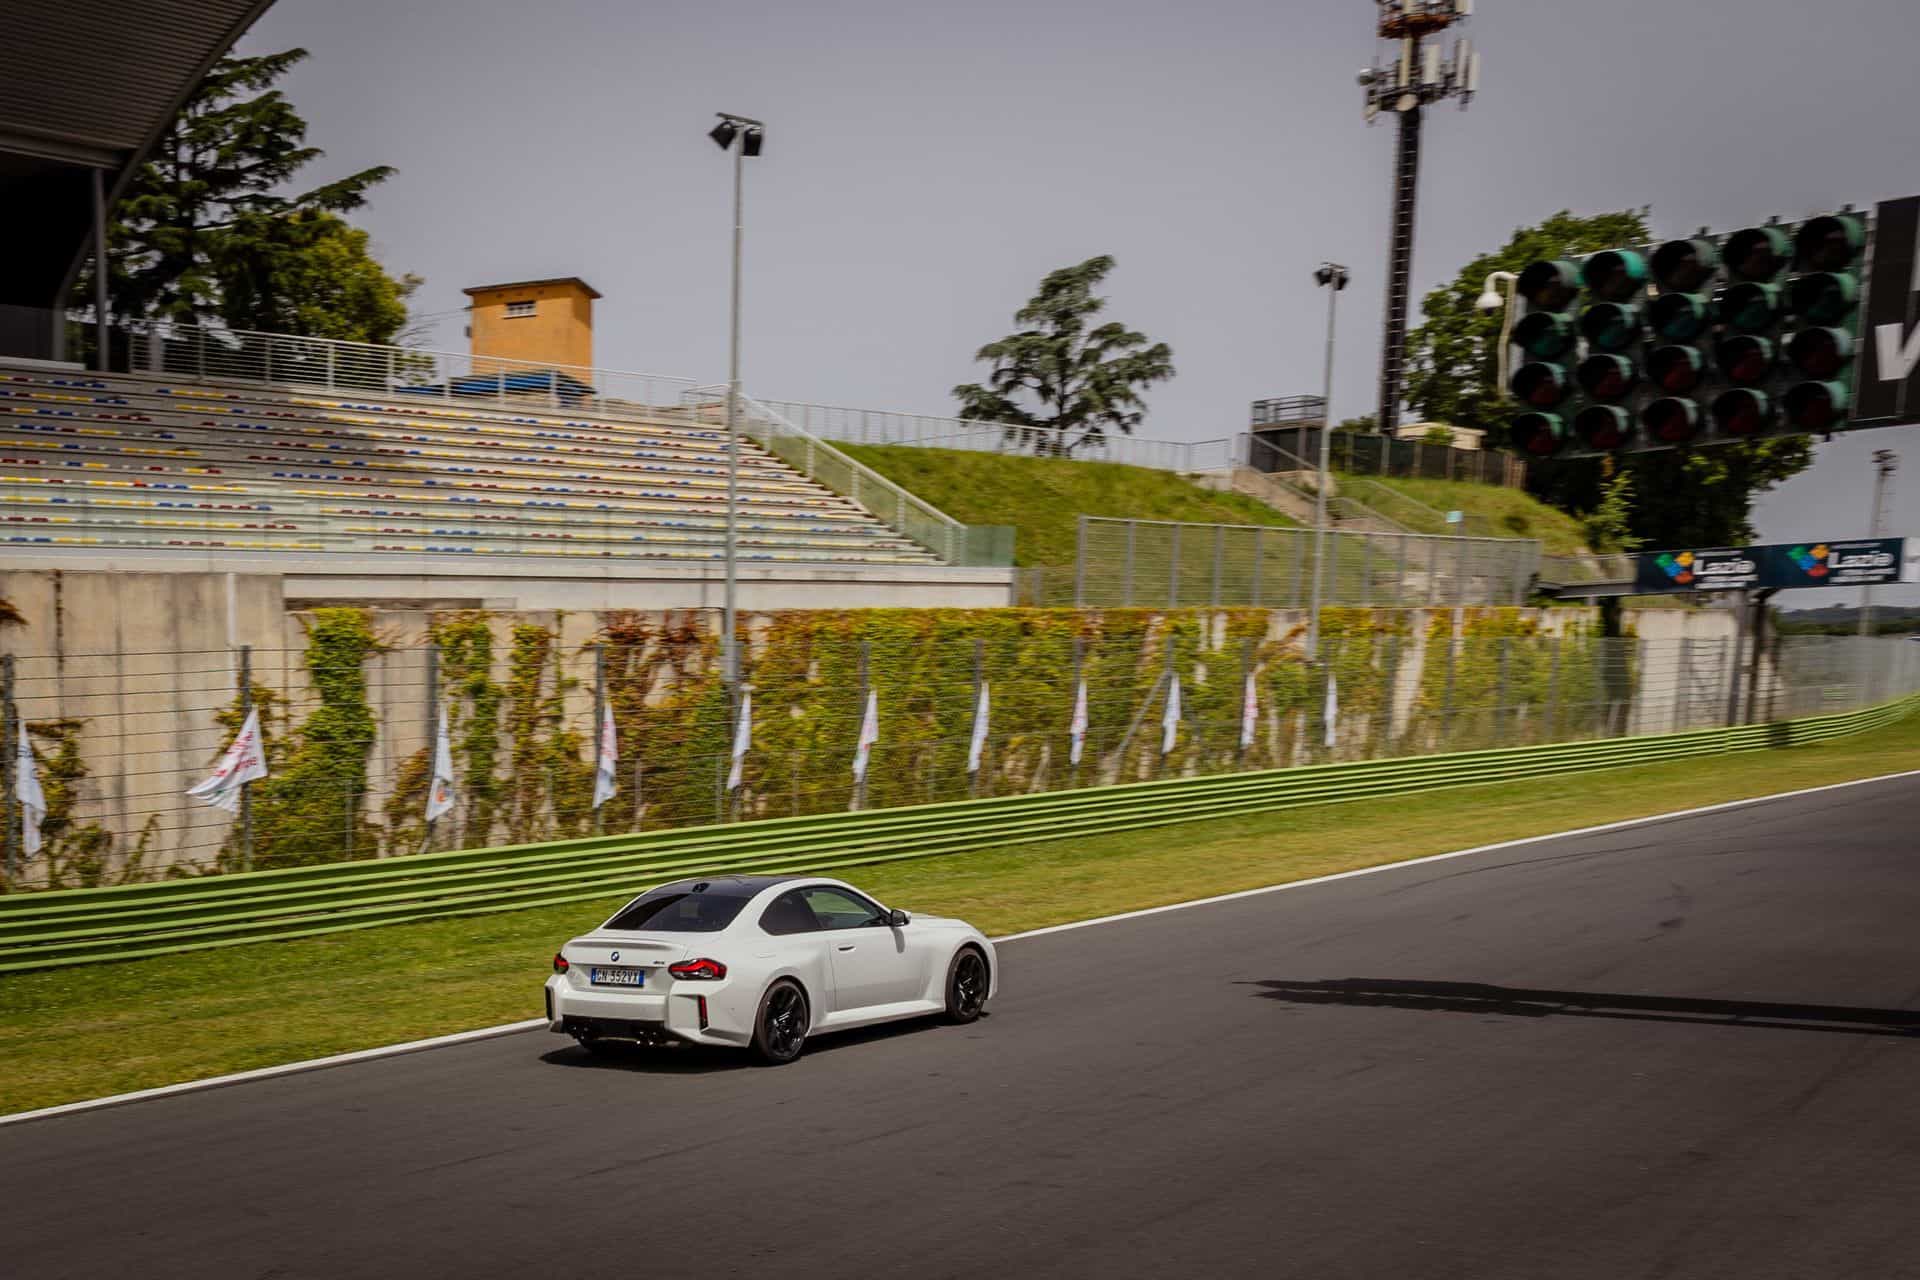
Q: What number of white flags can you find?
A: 11